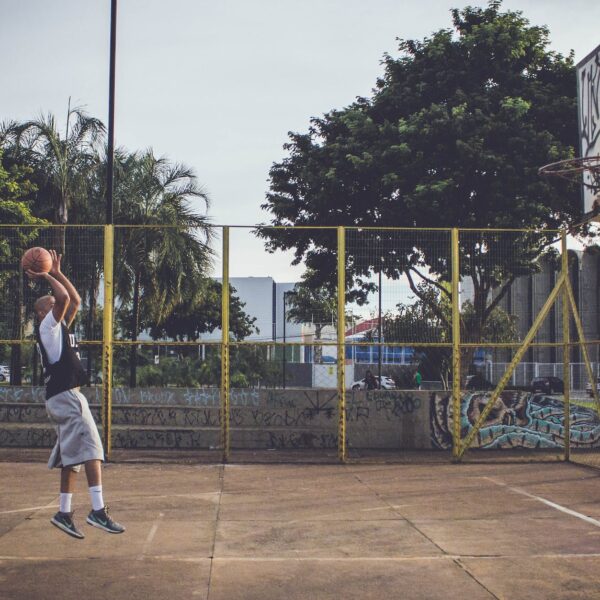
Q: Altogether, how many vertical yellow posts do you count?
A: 5